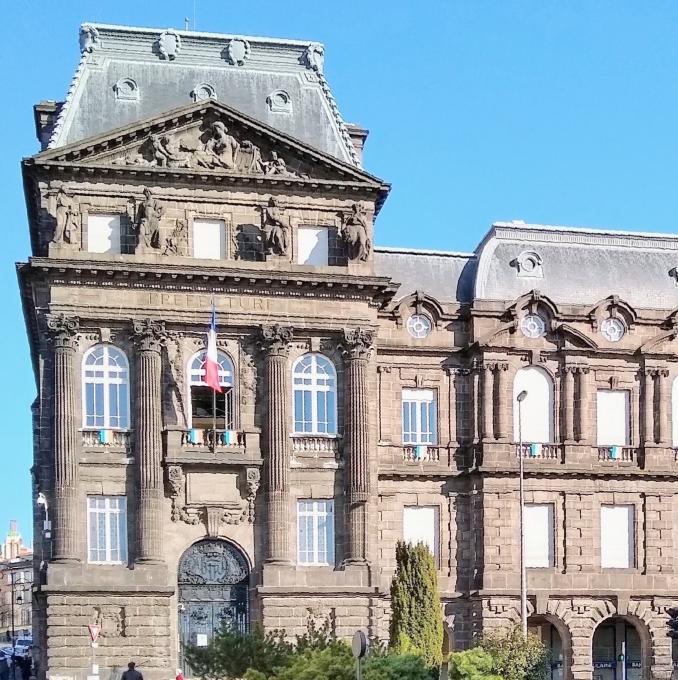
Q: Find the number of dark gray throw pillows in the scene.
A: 0